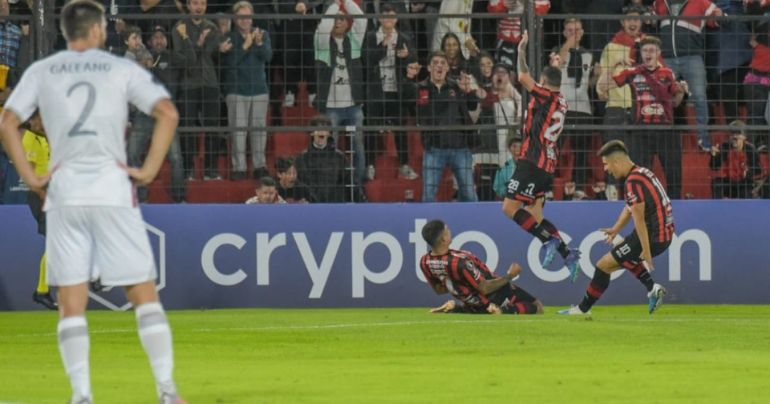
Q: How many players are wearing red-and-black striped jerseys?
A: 3